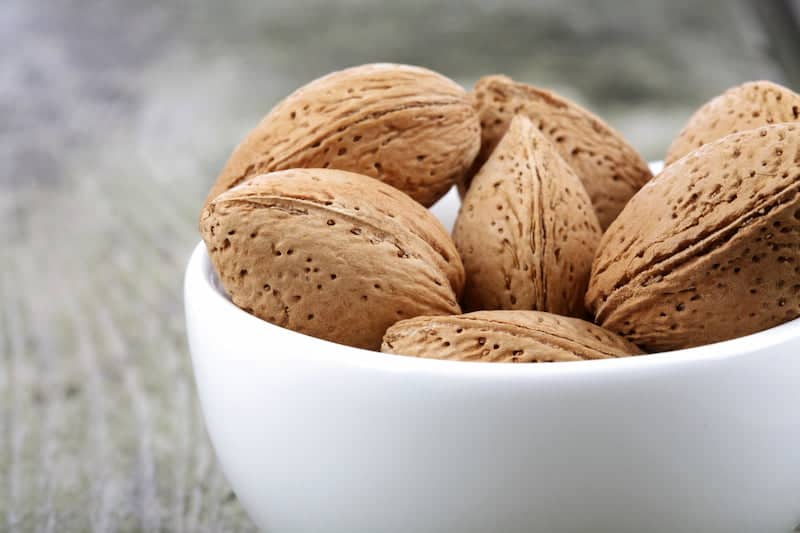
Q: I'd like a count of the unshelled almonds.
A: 7